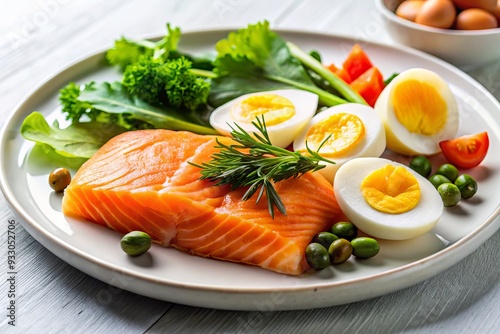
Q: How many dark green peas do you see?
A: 11